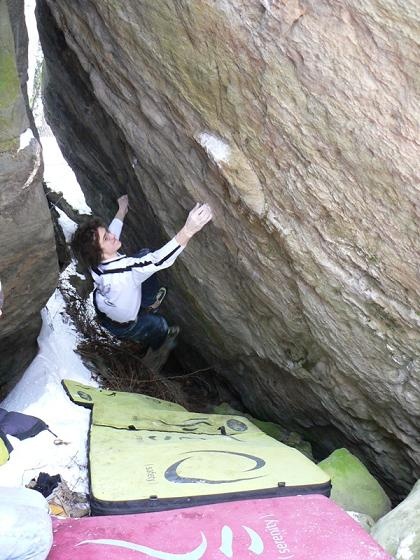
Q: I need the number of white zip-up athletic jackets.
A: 1